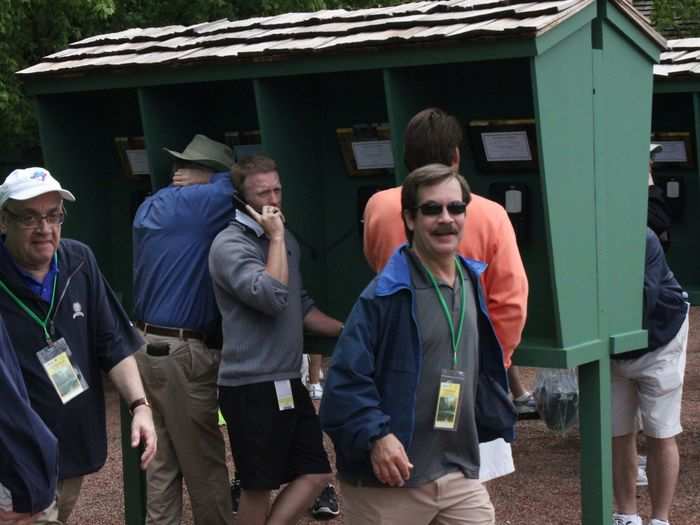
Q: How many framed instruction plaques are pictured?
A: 5